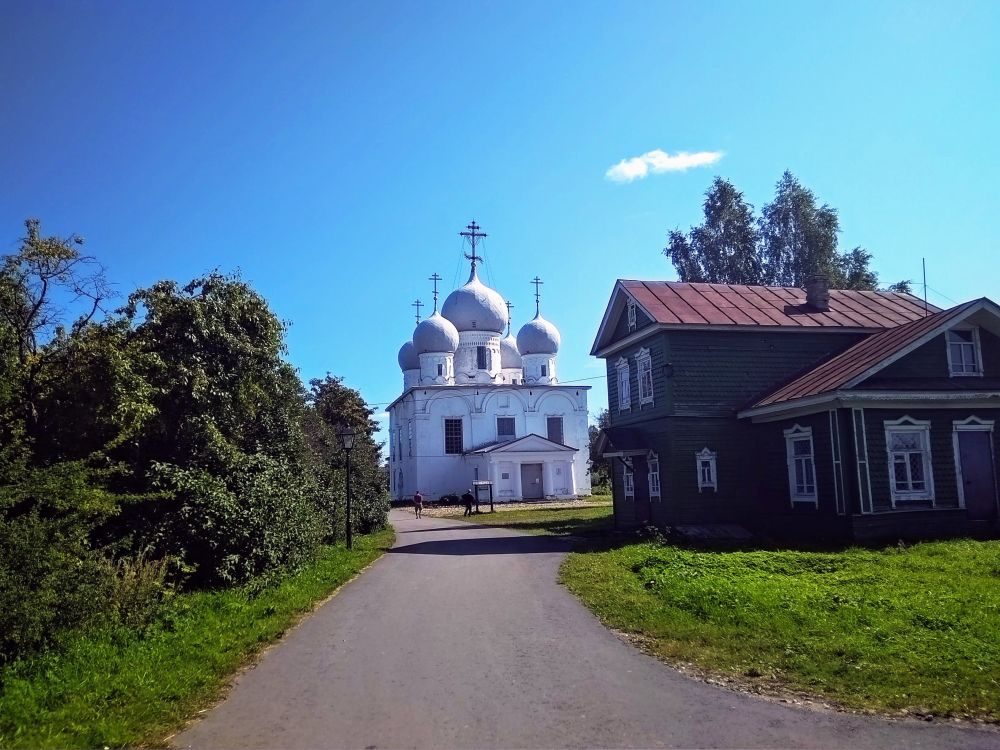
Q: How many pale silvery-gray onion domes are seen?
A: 5